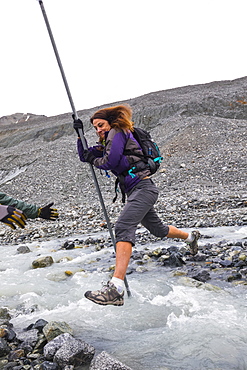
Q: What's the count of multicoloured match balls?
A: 0